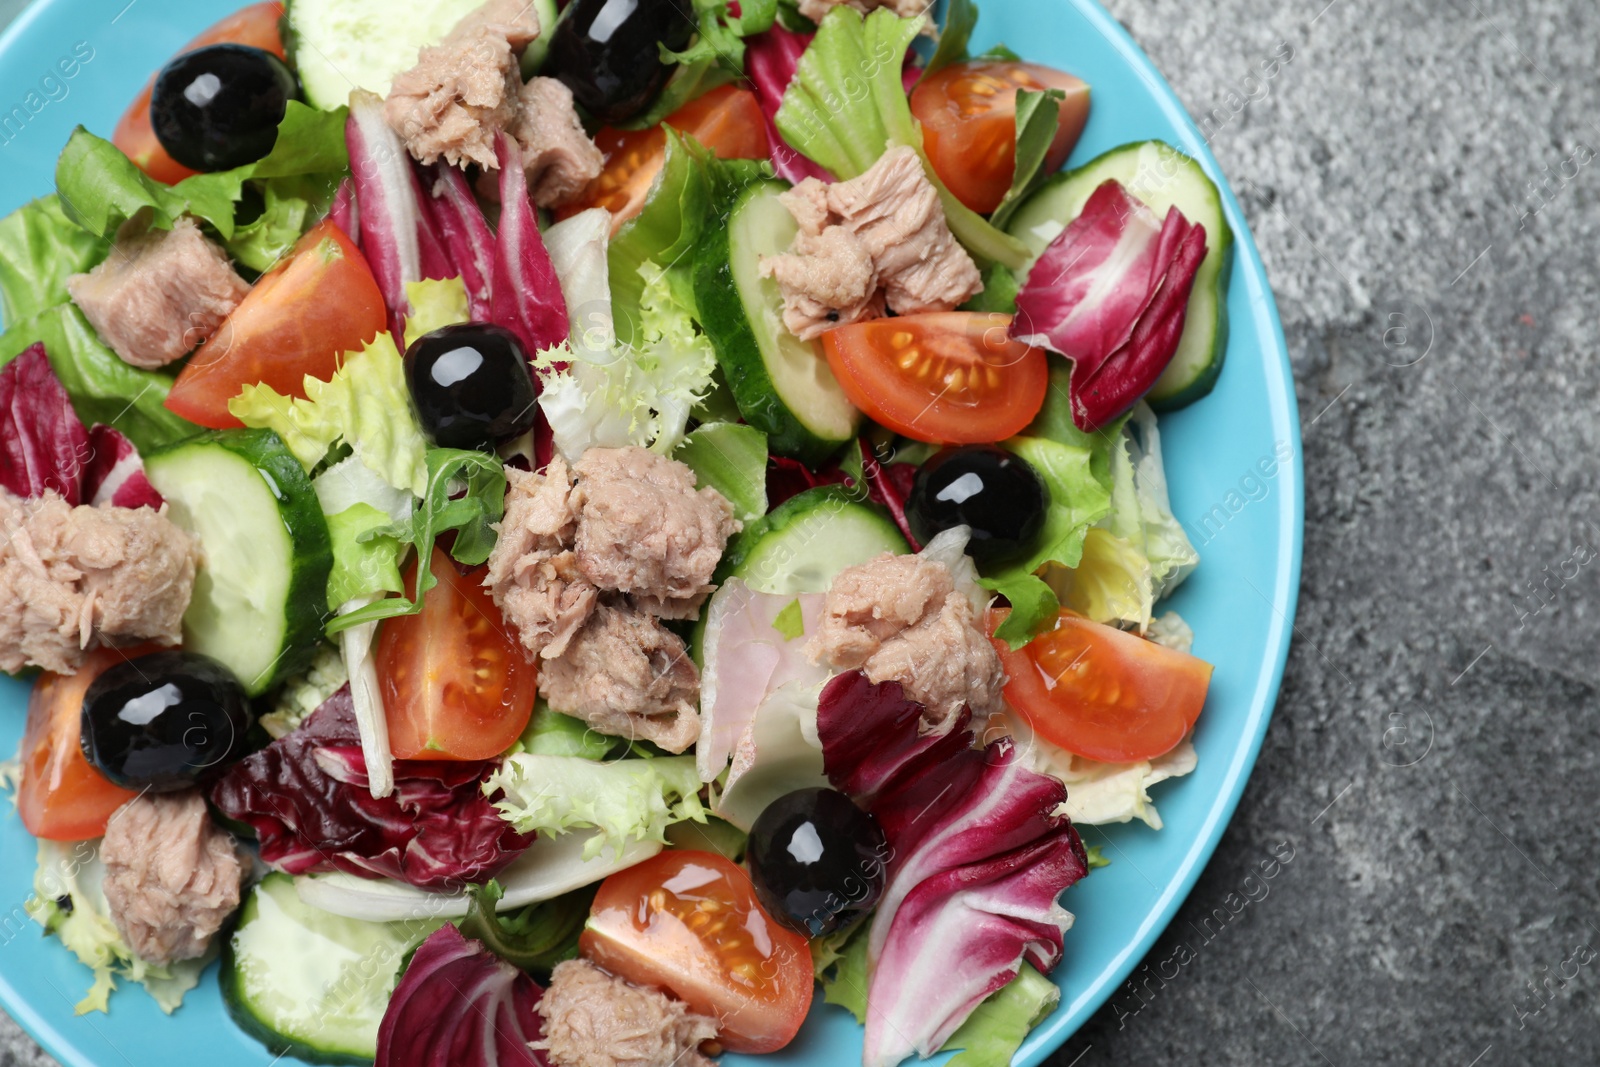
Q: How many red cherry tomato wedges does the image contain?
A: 9